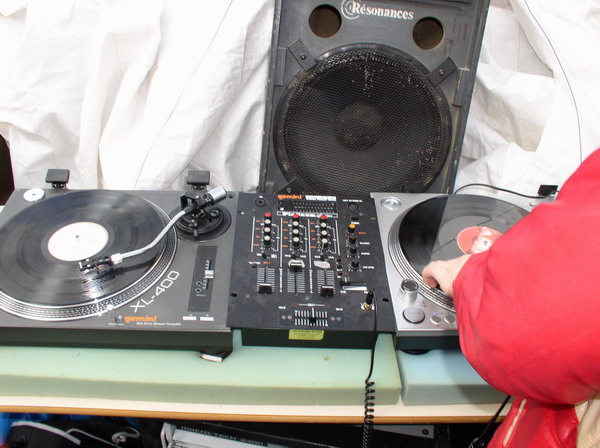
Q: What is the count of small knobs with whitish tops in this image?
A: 9